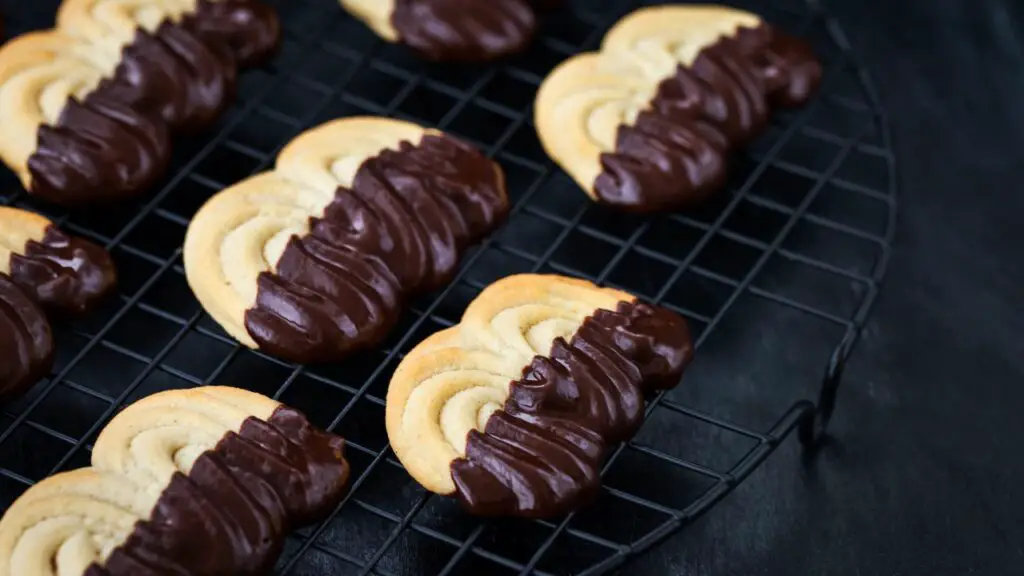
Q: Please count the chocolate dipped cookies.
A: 7